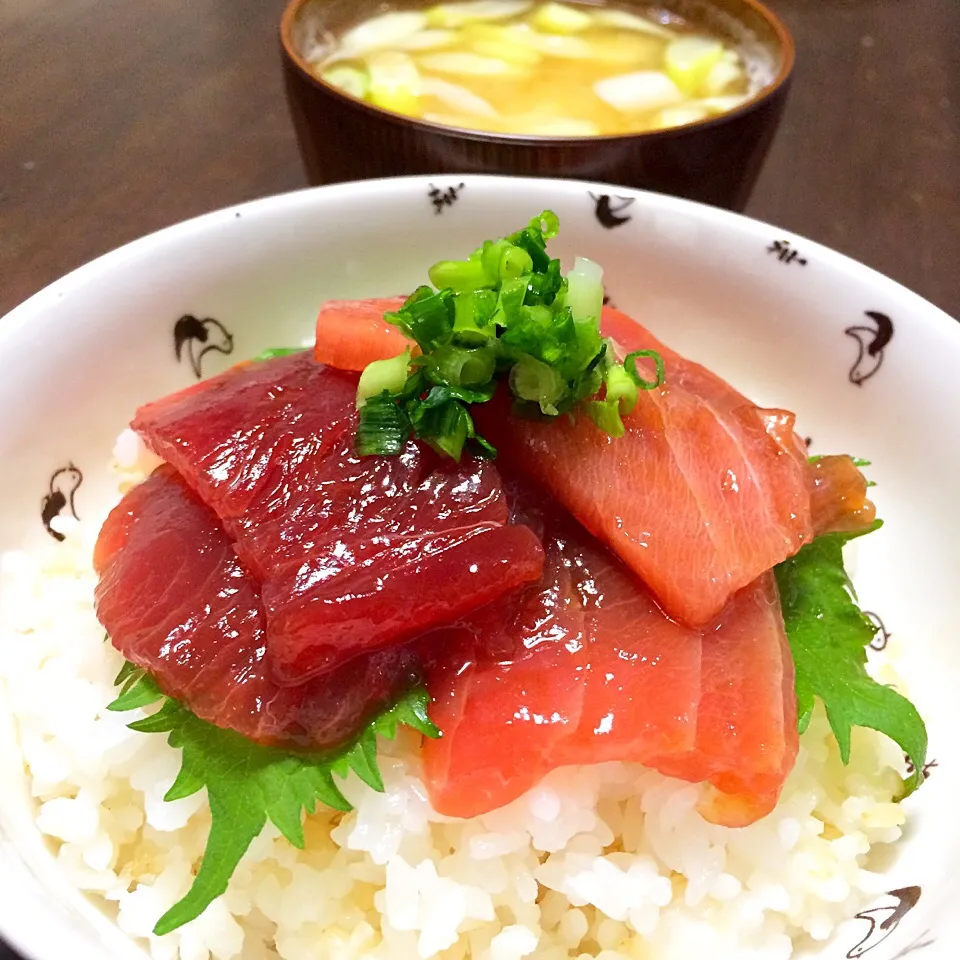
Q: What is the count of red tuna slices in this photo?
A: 2